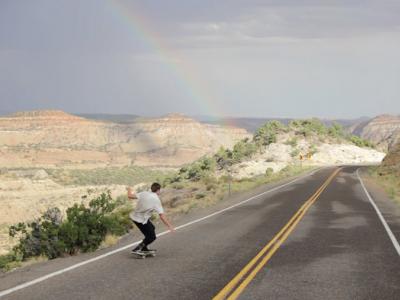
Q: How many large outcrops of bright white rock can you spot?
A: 1